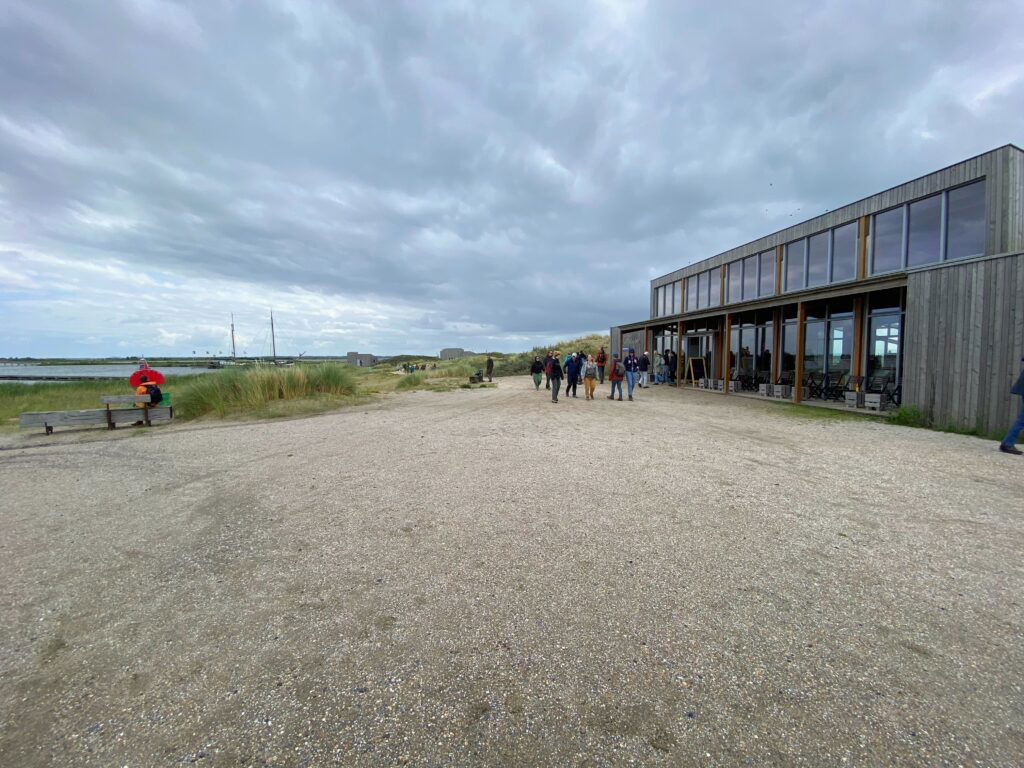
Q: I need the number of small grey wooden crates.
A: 9